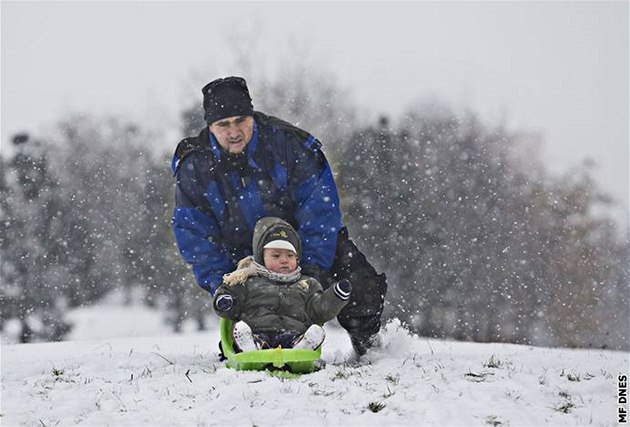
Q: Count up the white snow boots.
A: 2